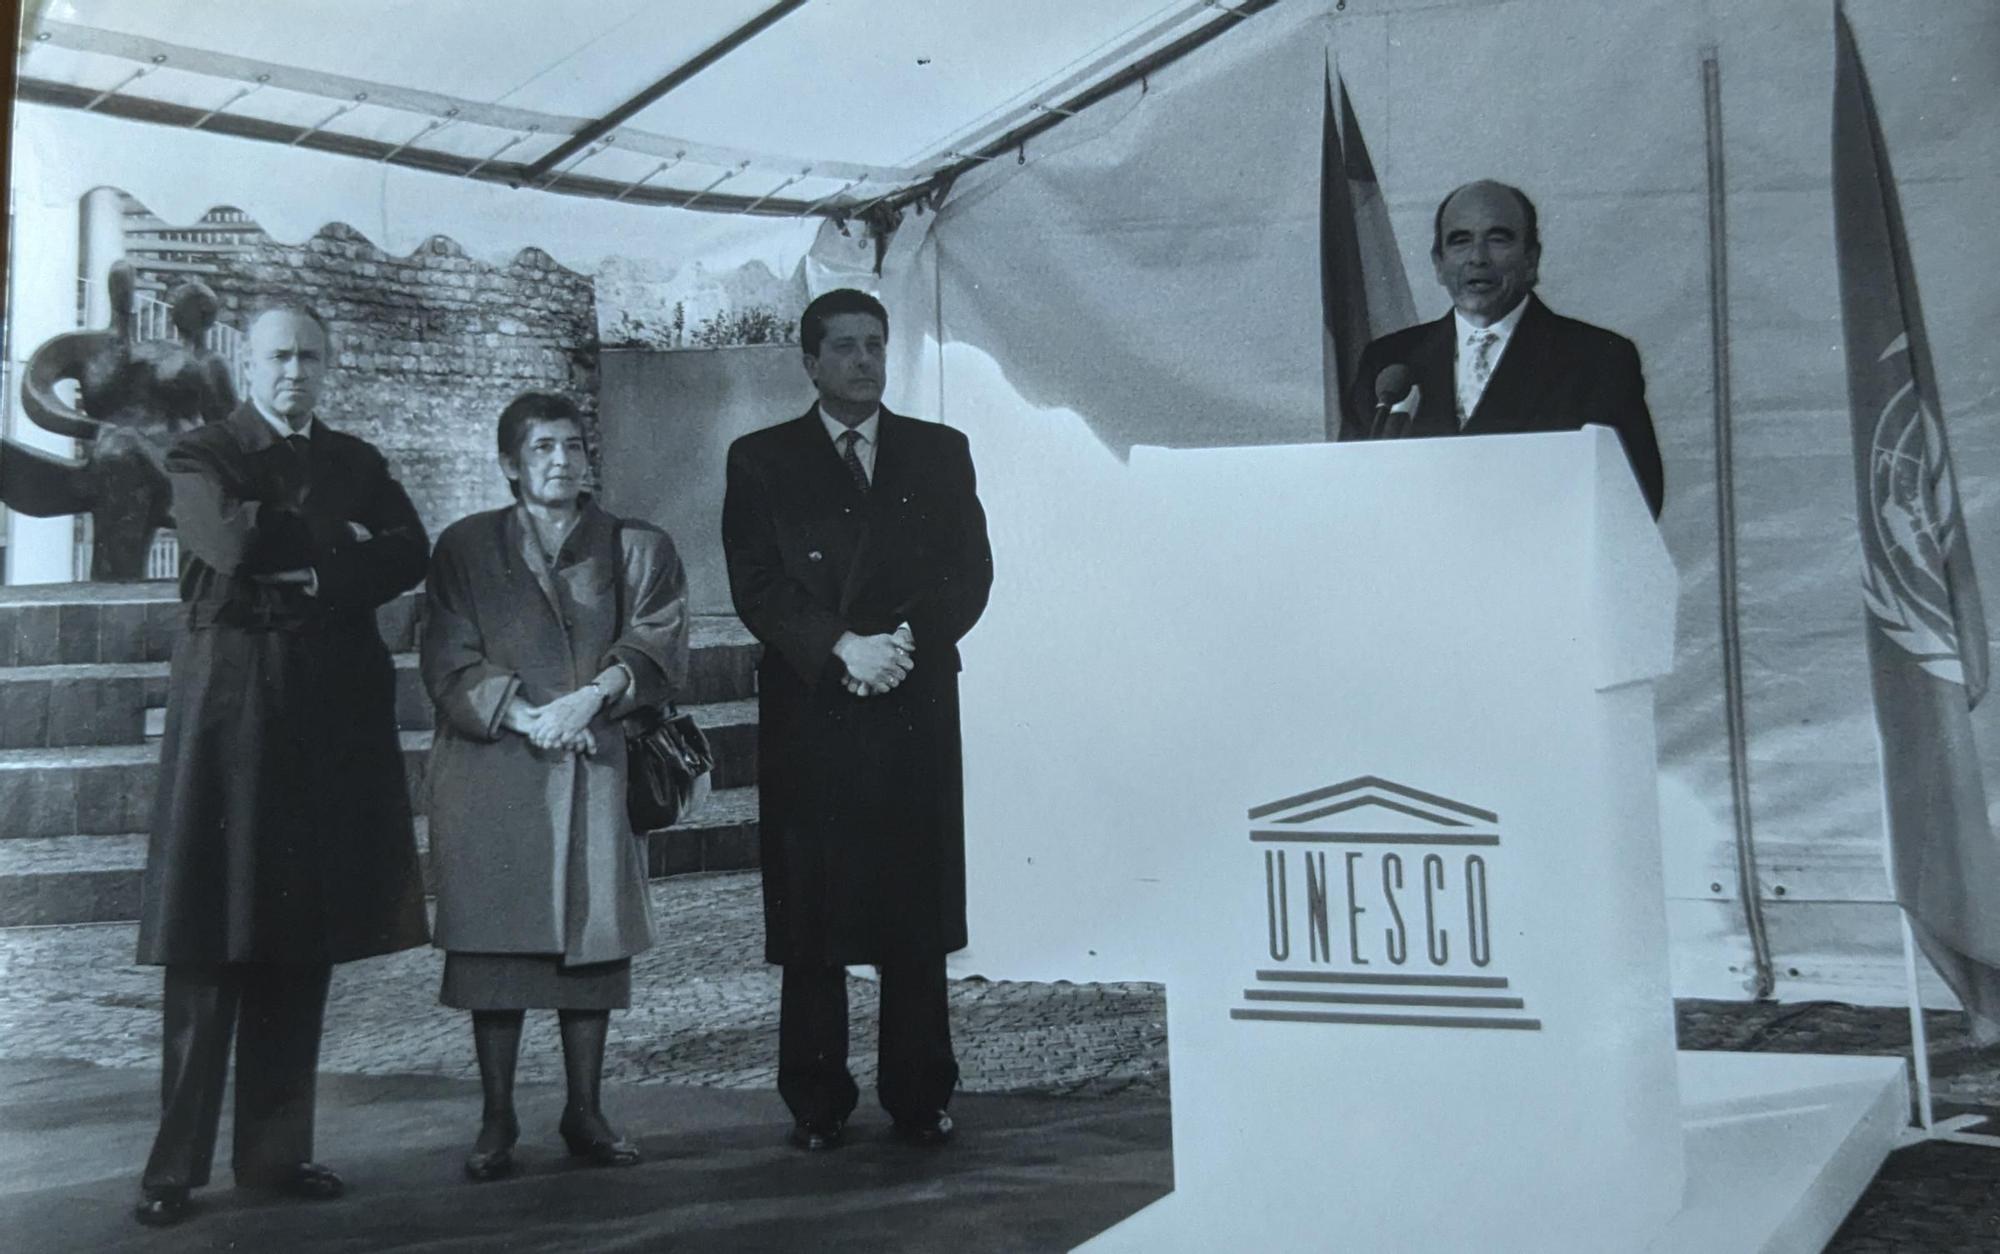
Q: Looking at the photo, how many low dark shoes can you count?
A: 6